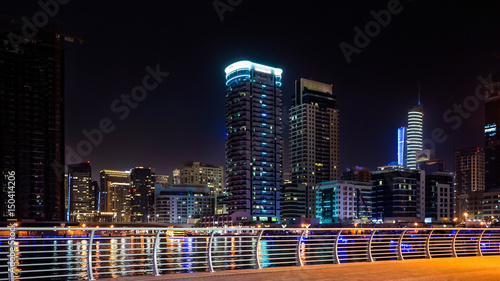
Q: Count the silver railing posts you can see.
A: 12